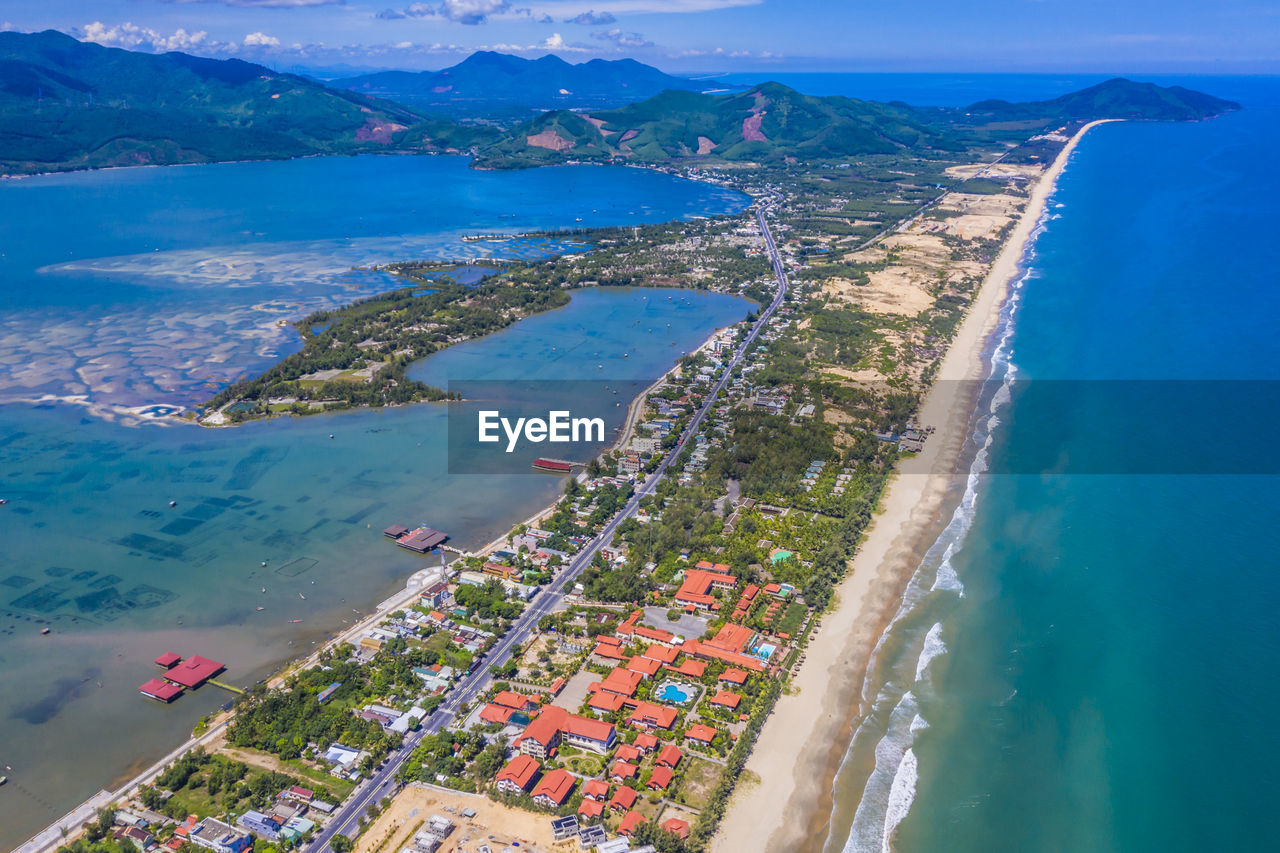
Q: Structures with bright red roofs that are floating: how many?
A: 4